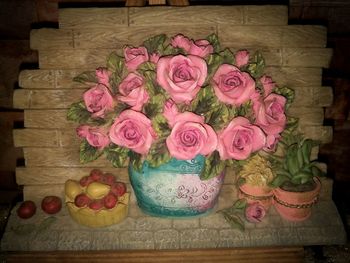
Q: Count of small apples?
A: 9